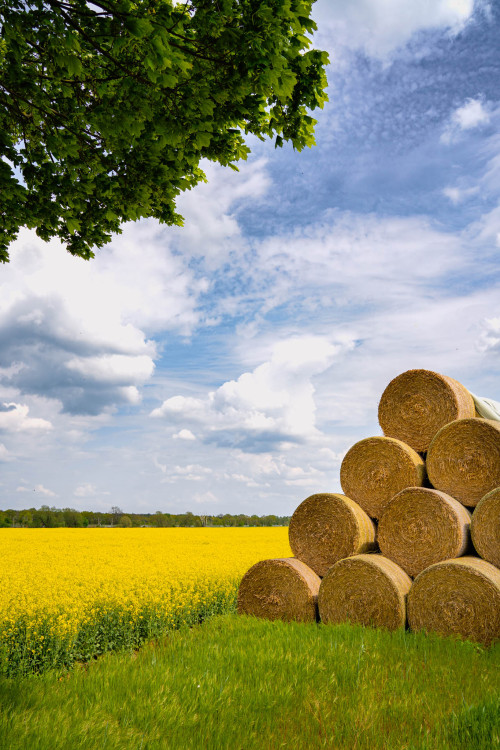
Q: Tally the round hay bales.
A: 9